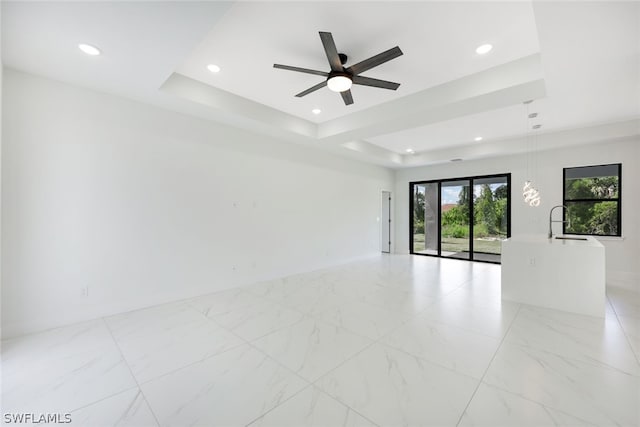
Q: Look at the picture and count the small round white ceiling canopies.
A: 3